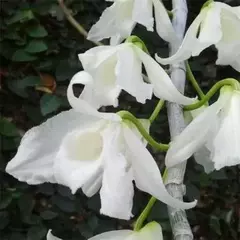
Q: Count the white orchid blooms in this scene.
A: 6